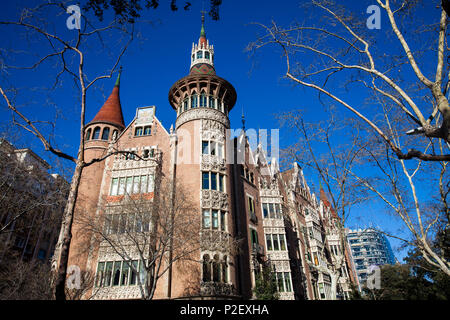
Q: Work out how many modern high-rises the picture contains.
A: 1